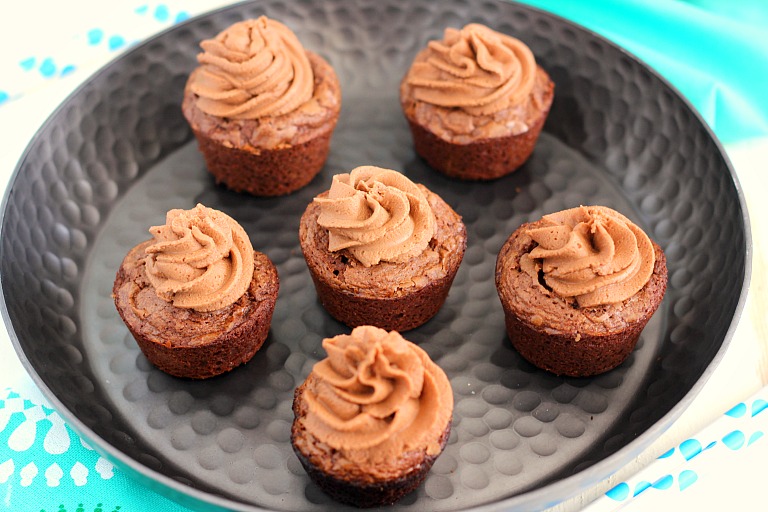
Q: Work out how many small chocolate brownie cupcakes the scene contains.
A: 6